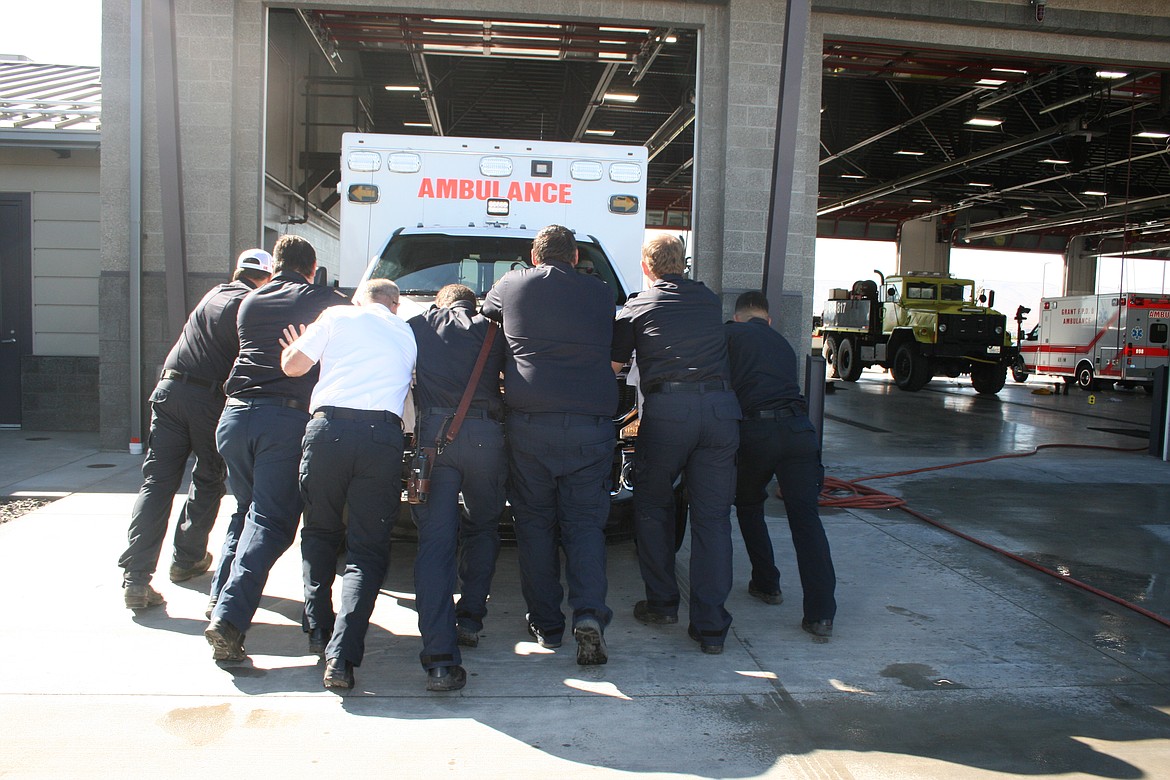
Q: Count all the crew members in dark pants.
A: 7